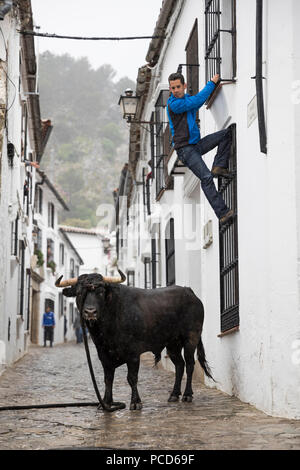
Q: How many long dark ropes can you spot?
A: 1